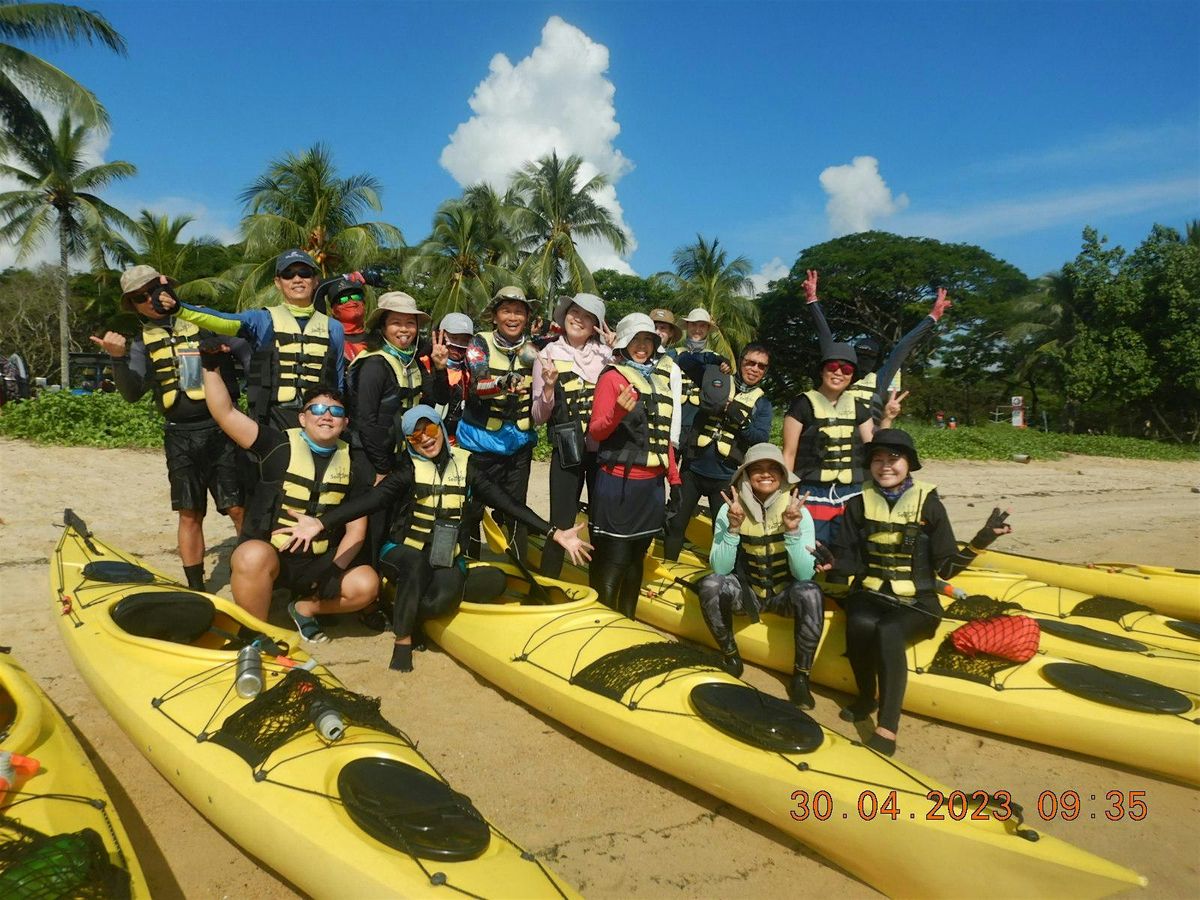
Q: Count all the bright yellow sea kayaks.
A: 7